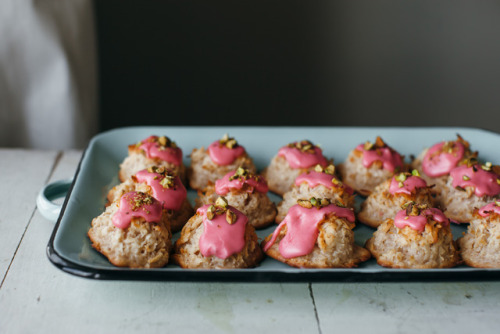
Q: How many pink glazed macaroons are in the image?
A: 15